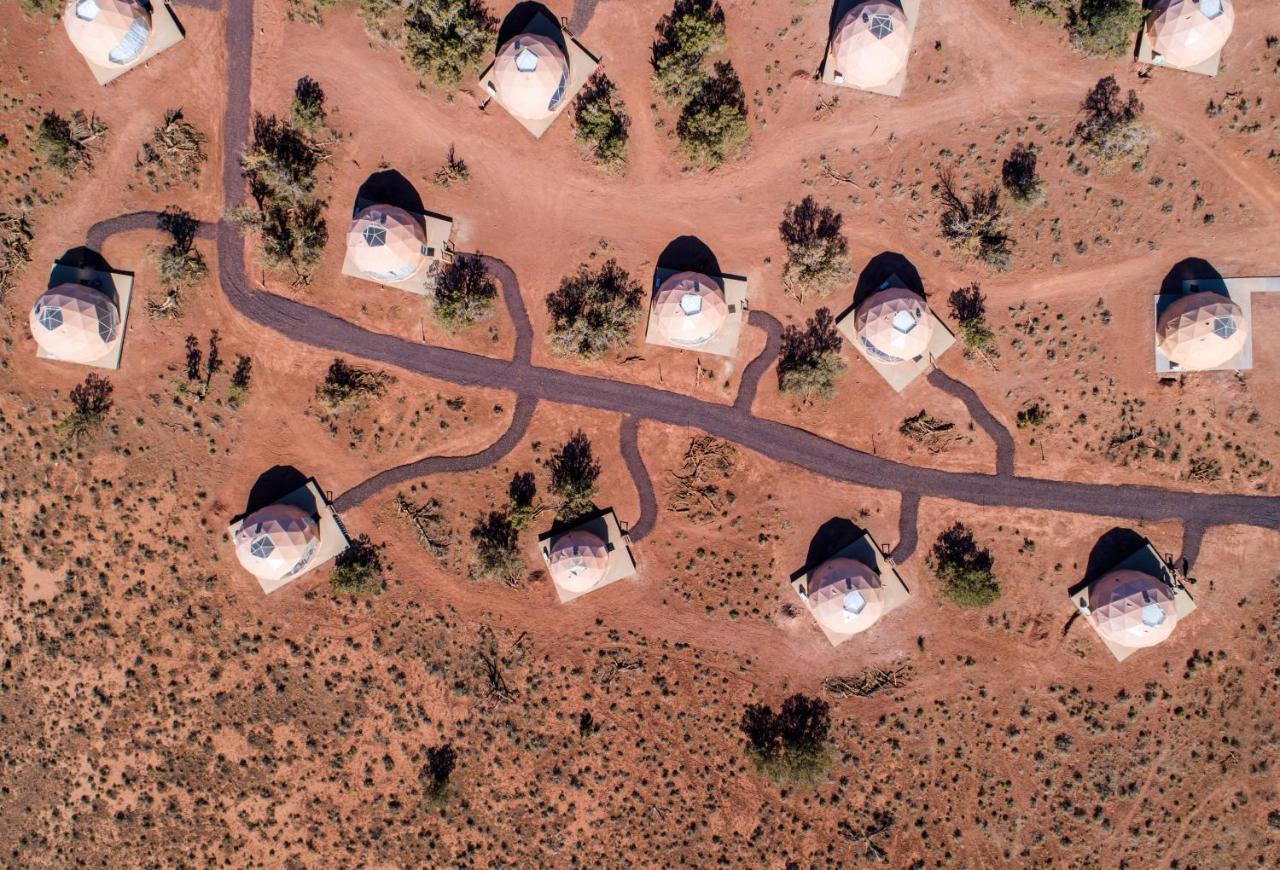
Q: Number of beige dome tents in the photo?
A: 13